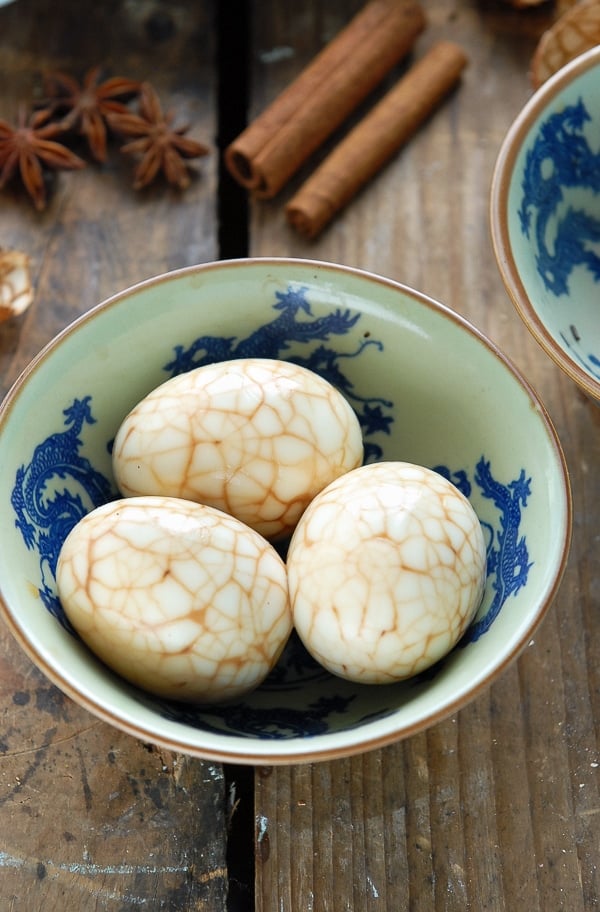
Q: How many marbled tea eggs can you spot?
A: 3